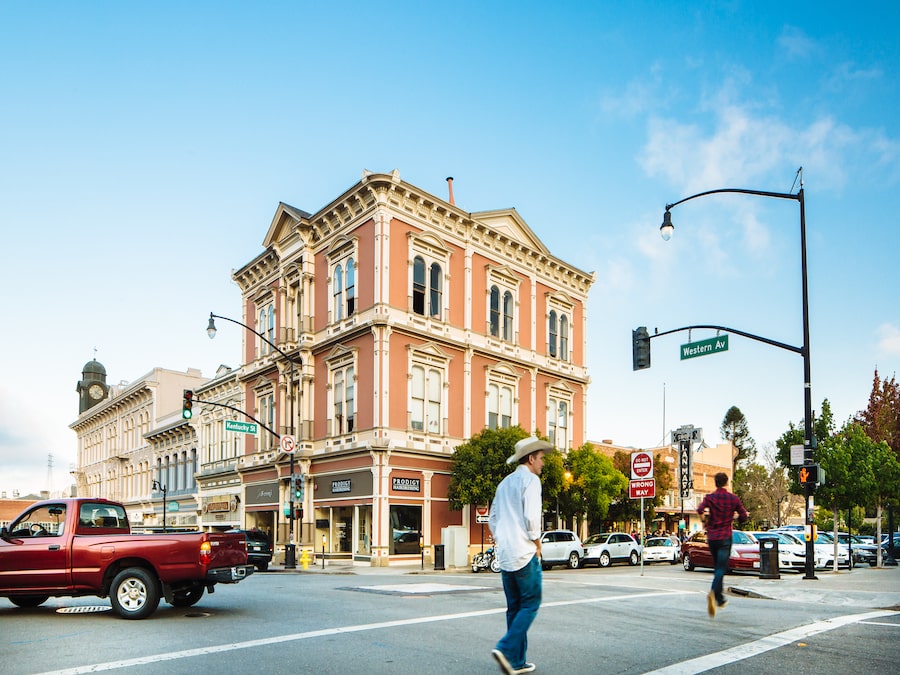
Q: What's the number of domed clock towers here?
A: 1